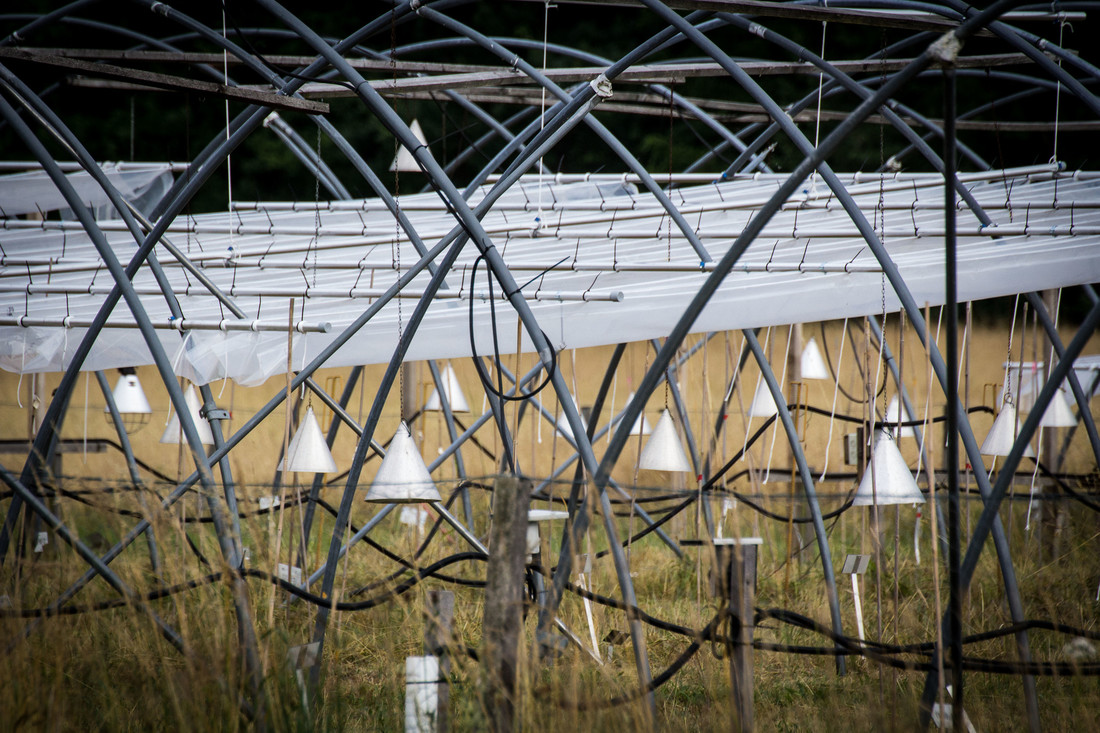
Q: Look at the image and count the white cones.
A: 15